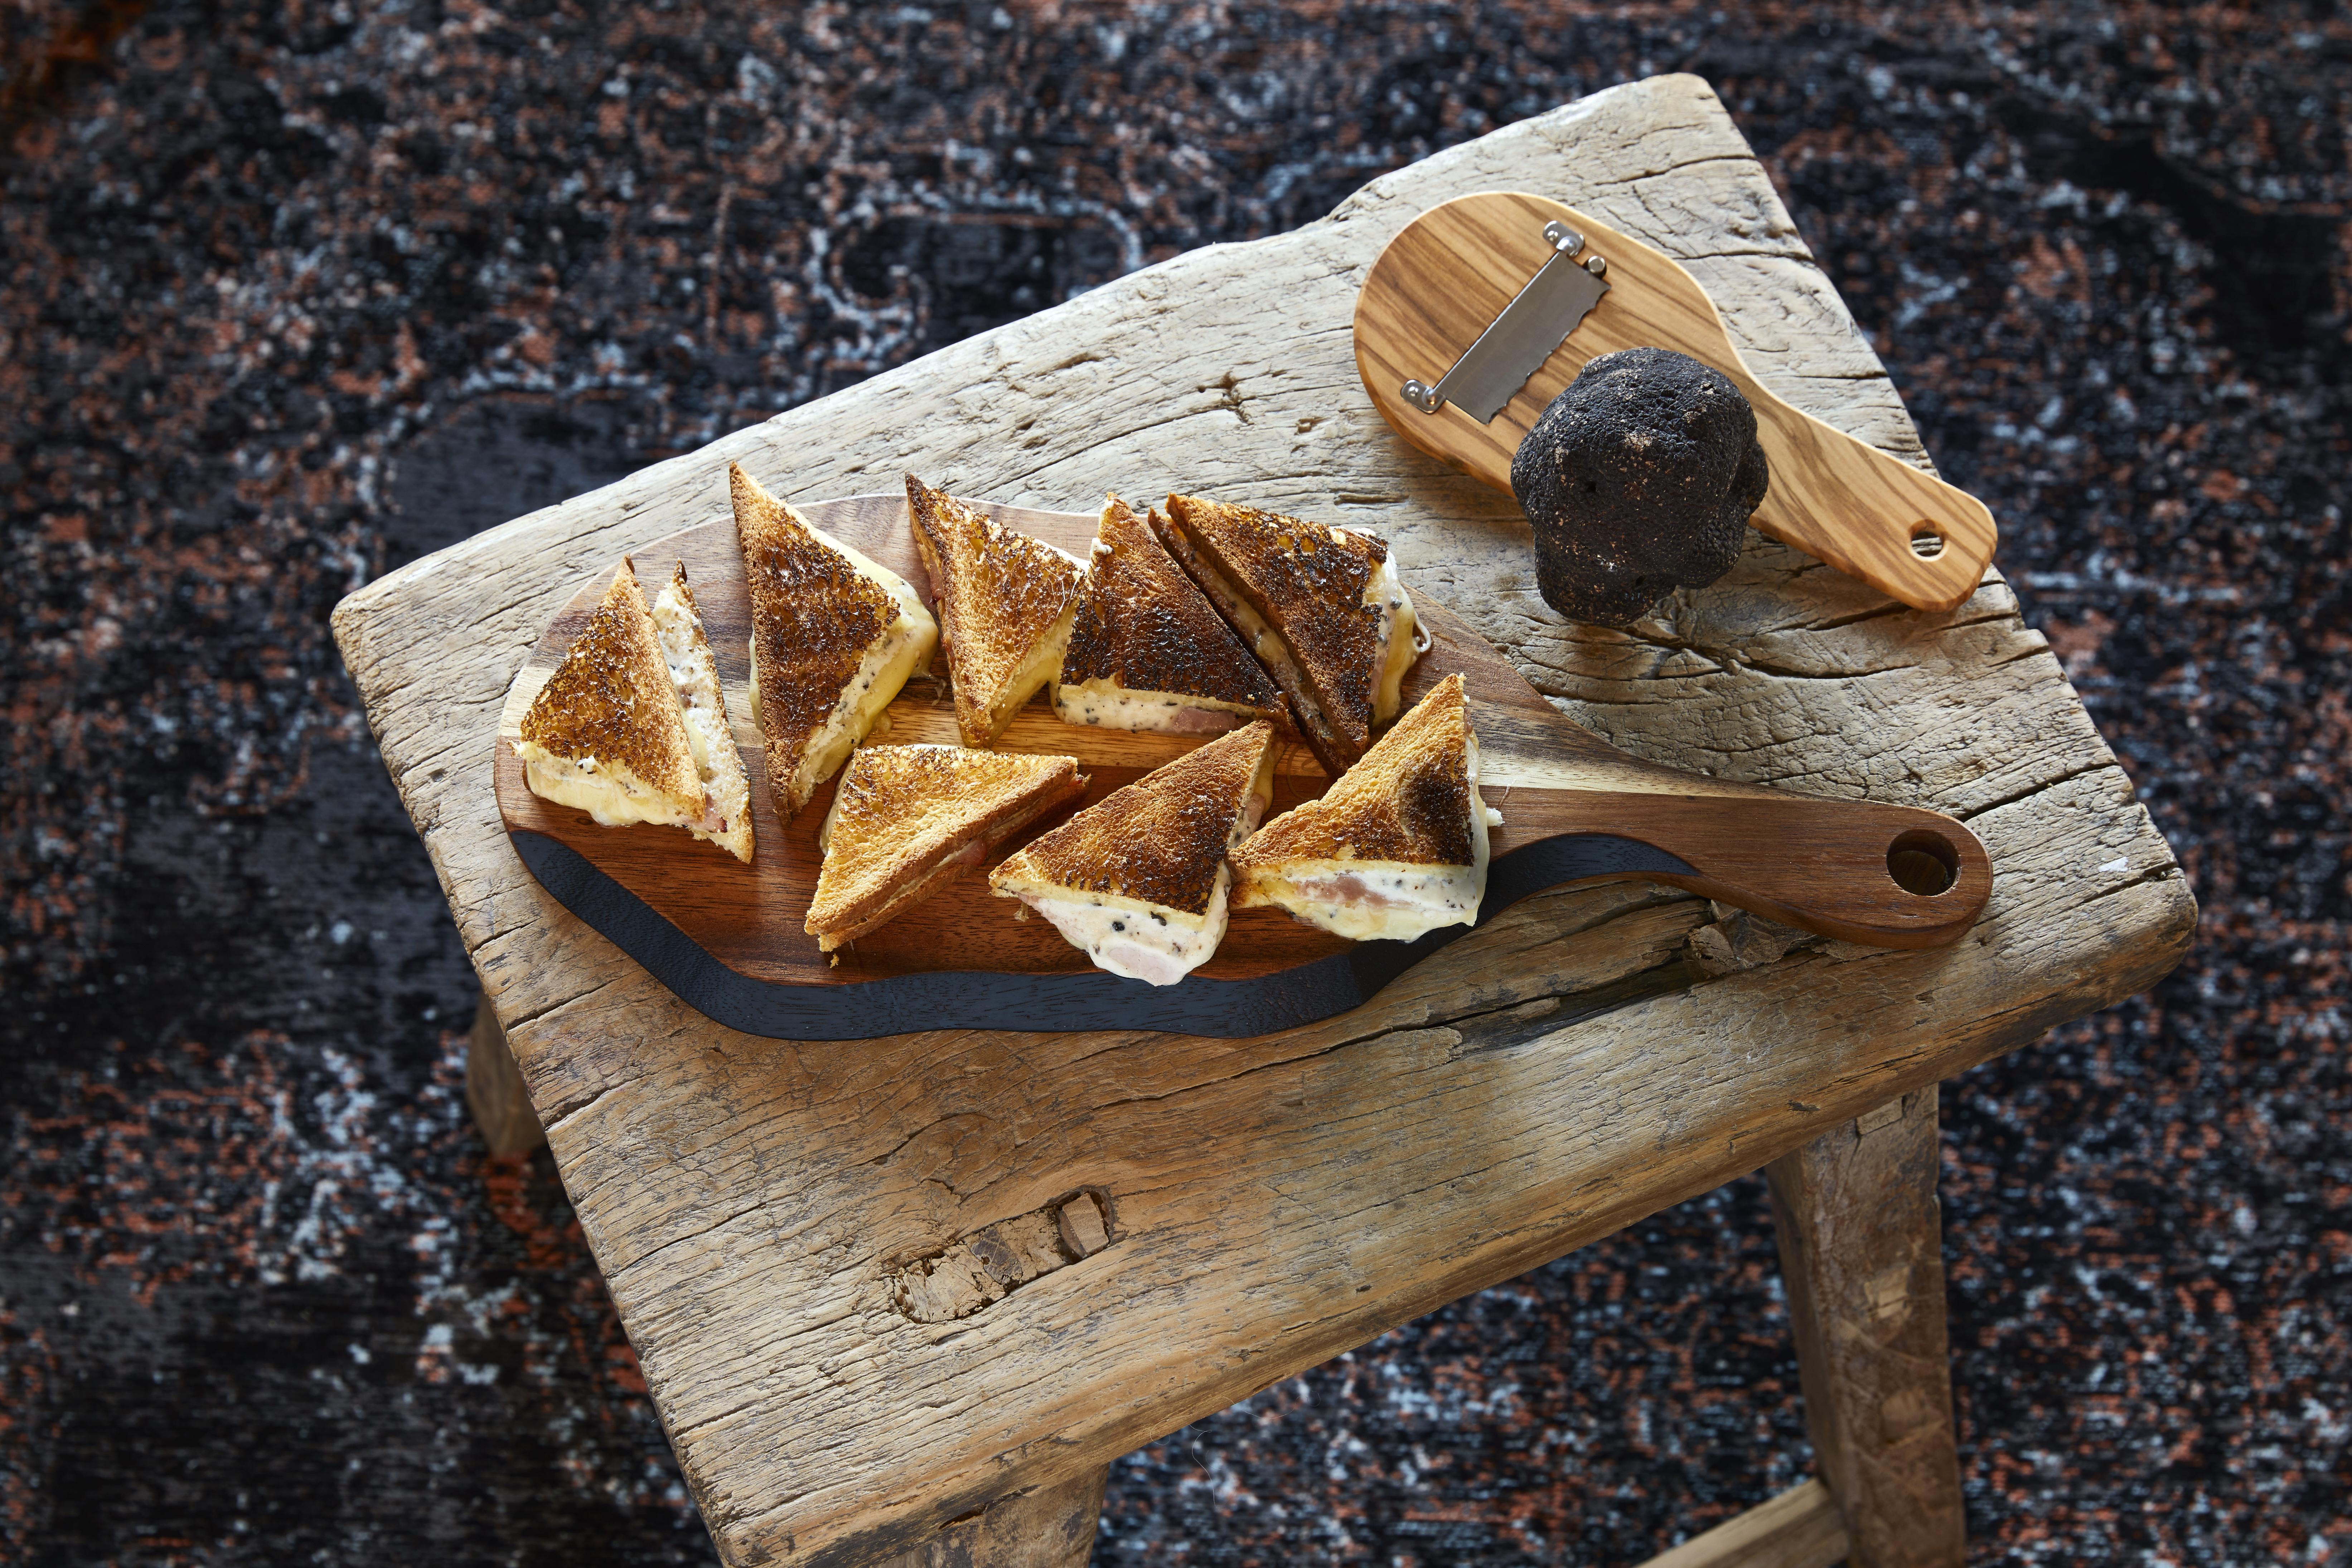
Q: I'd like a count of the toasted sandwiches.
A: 8